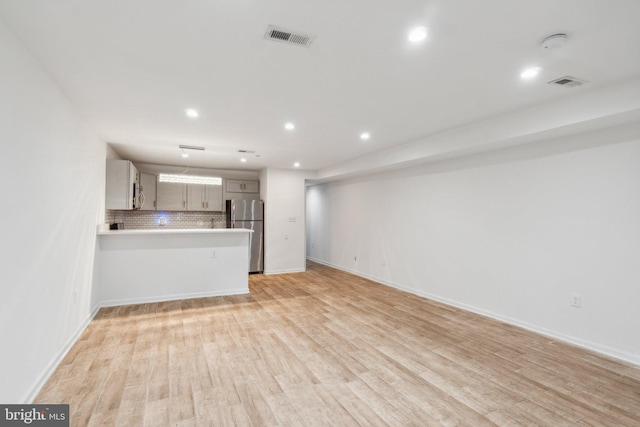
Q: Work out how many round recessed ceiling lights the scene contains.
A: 8